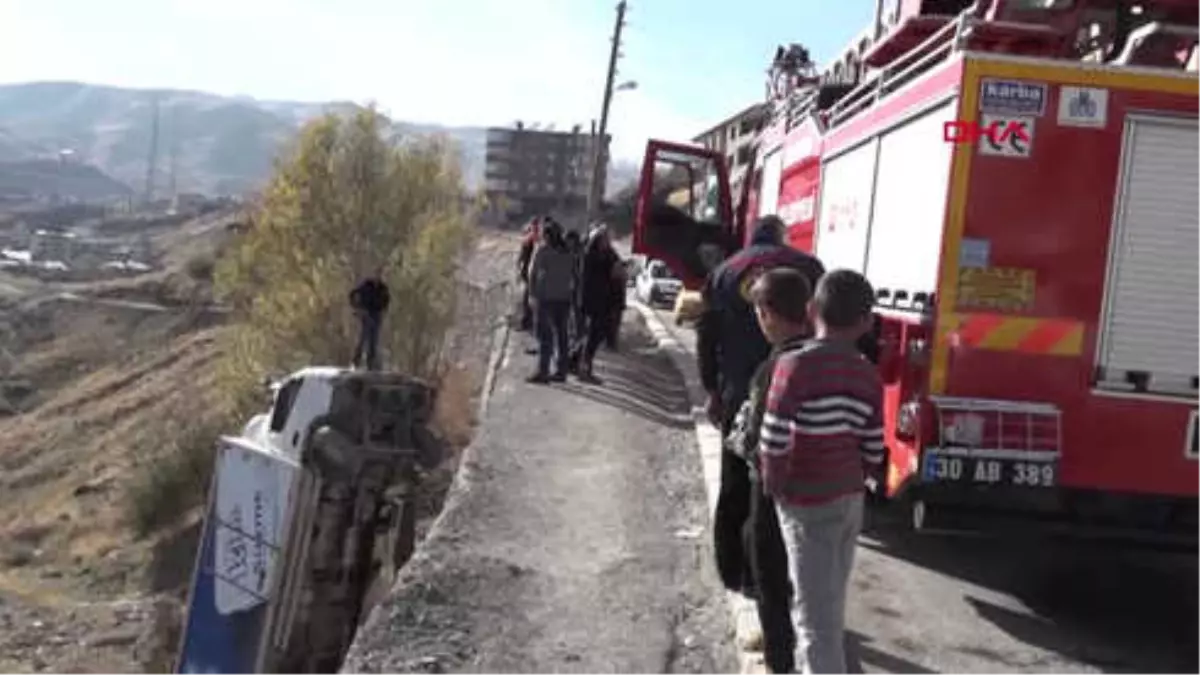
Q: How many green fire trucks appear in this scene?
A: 0